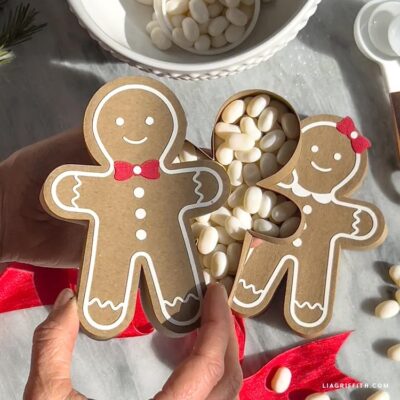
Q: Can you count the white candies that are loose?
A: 7